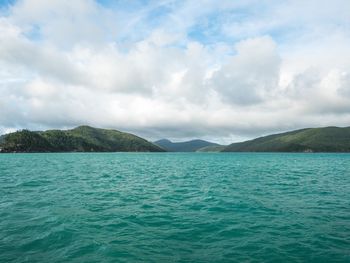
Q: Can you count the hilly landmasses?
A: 3